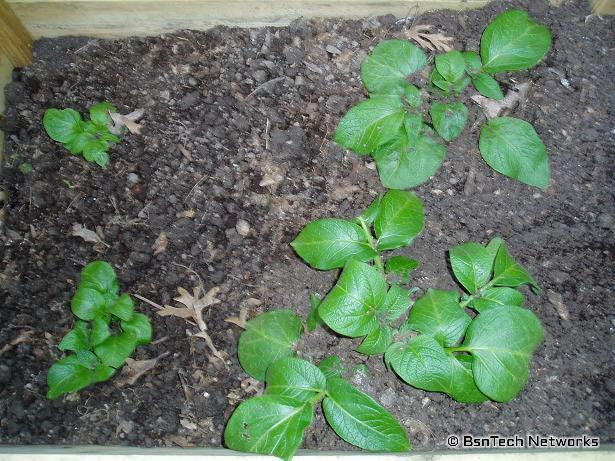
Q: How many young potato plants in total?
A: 4